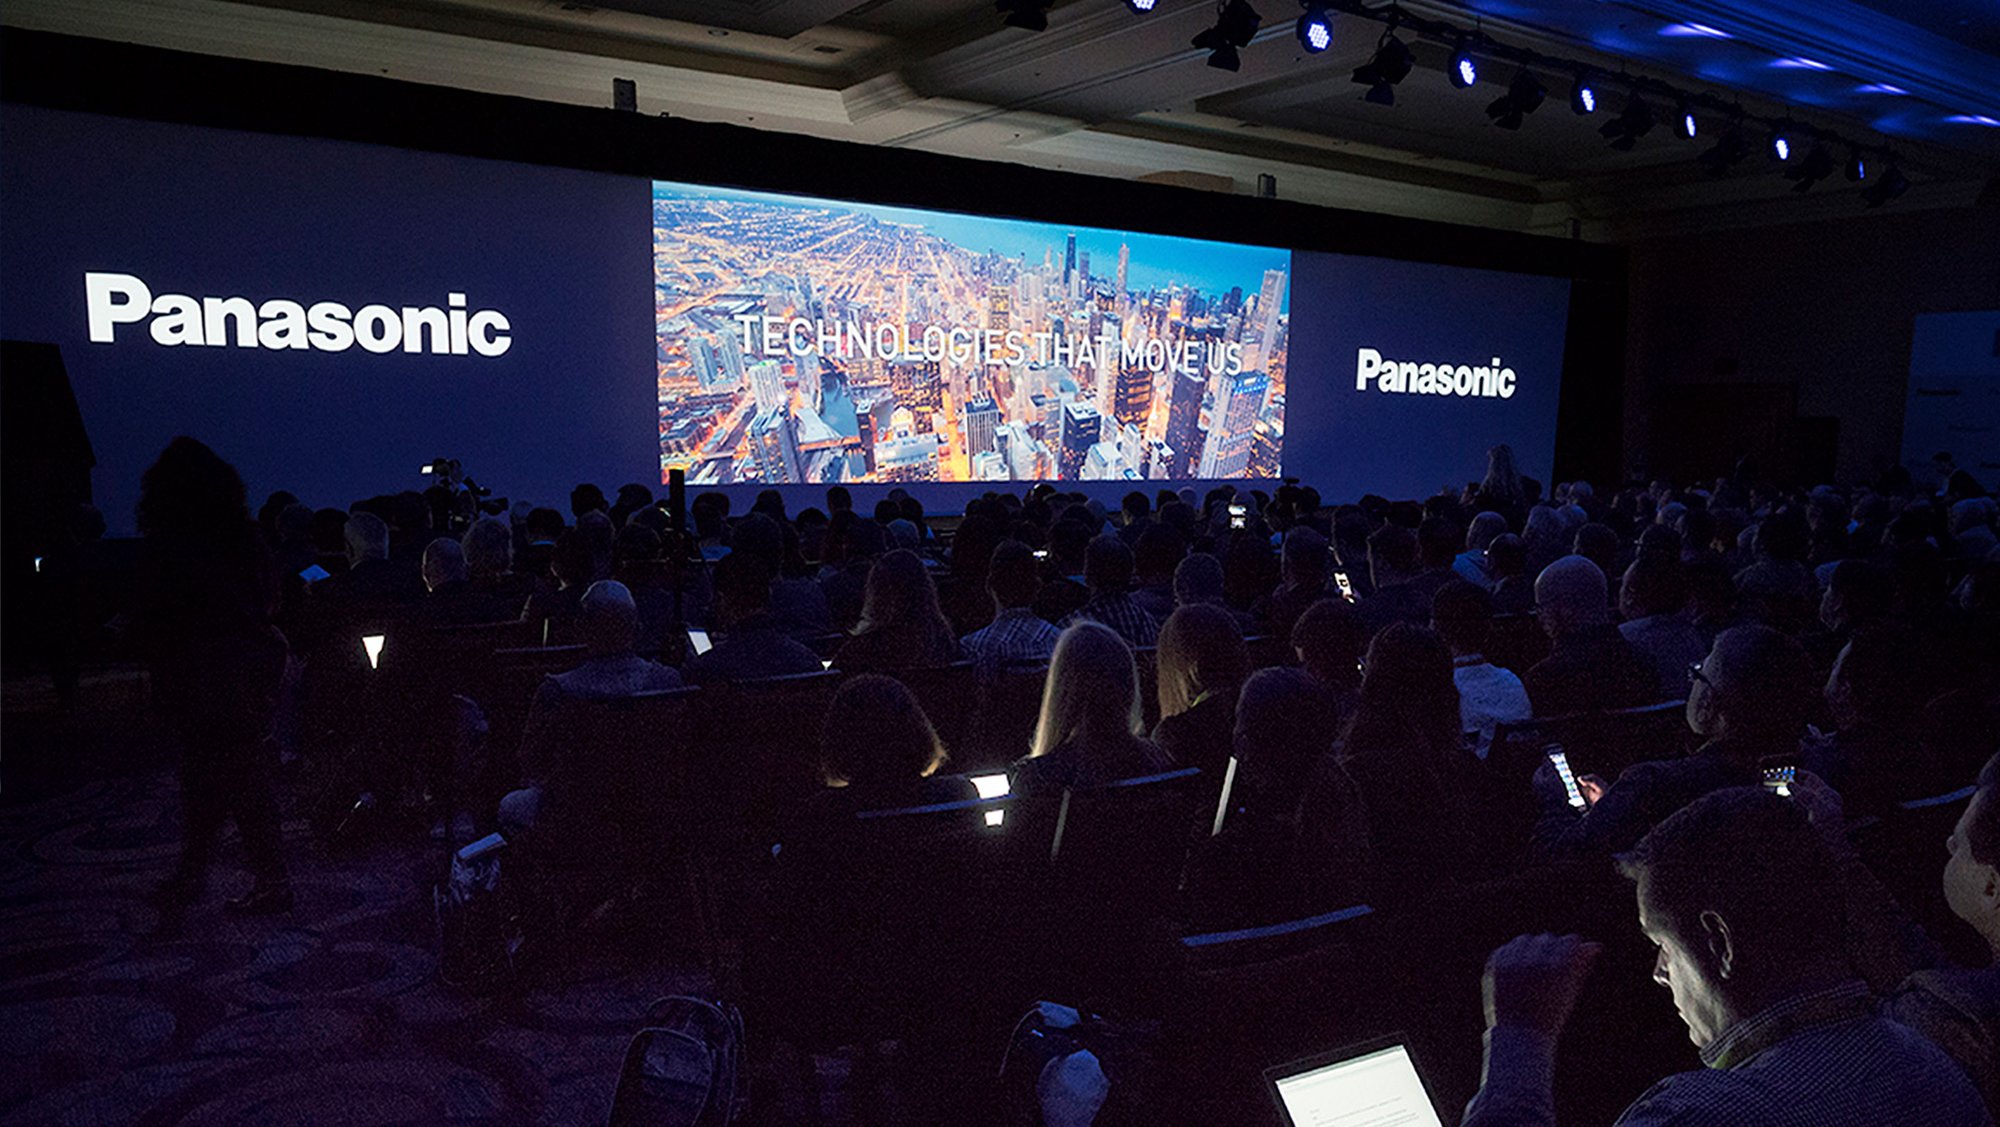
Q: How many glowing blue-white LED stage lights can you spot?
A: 7